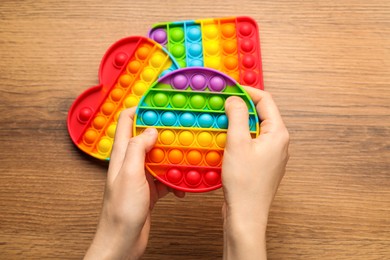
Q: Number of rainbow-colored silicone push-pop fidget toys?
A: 3